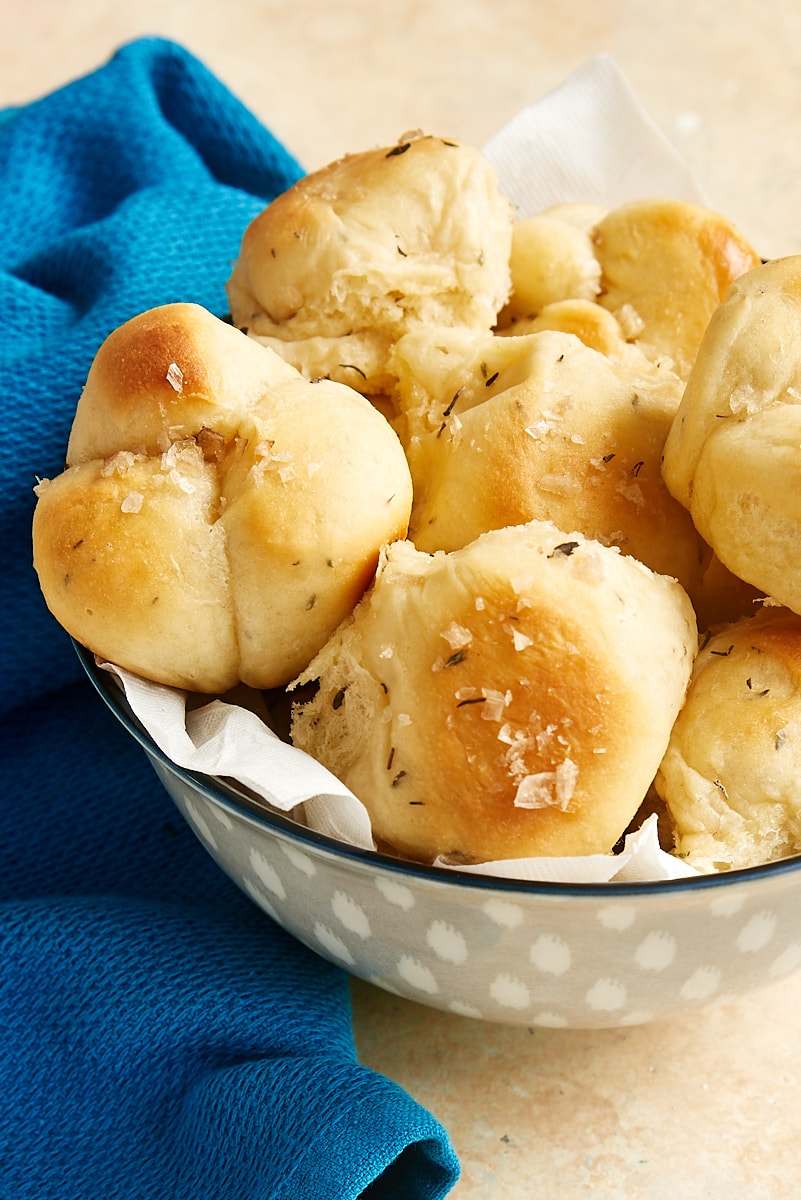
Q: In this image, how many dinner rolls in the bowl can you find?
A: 7